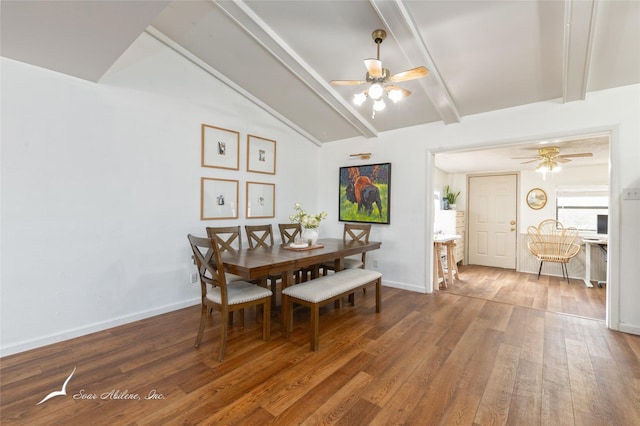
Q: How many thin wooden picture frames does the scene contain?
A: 4